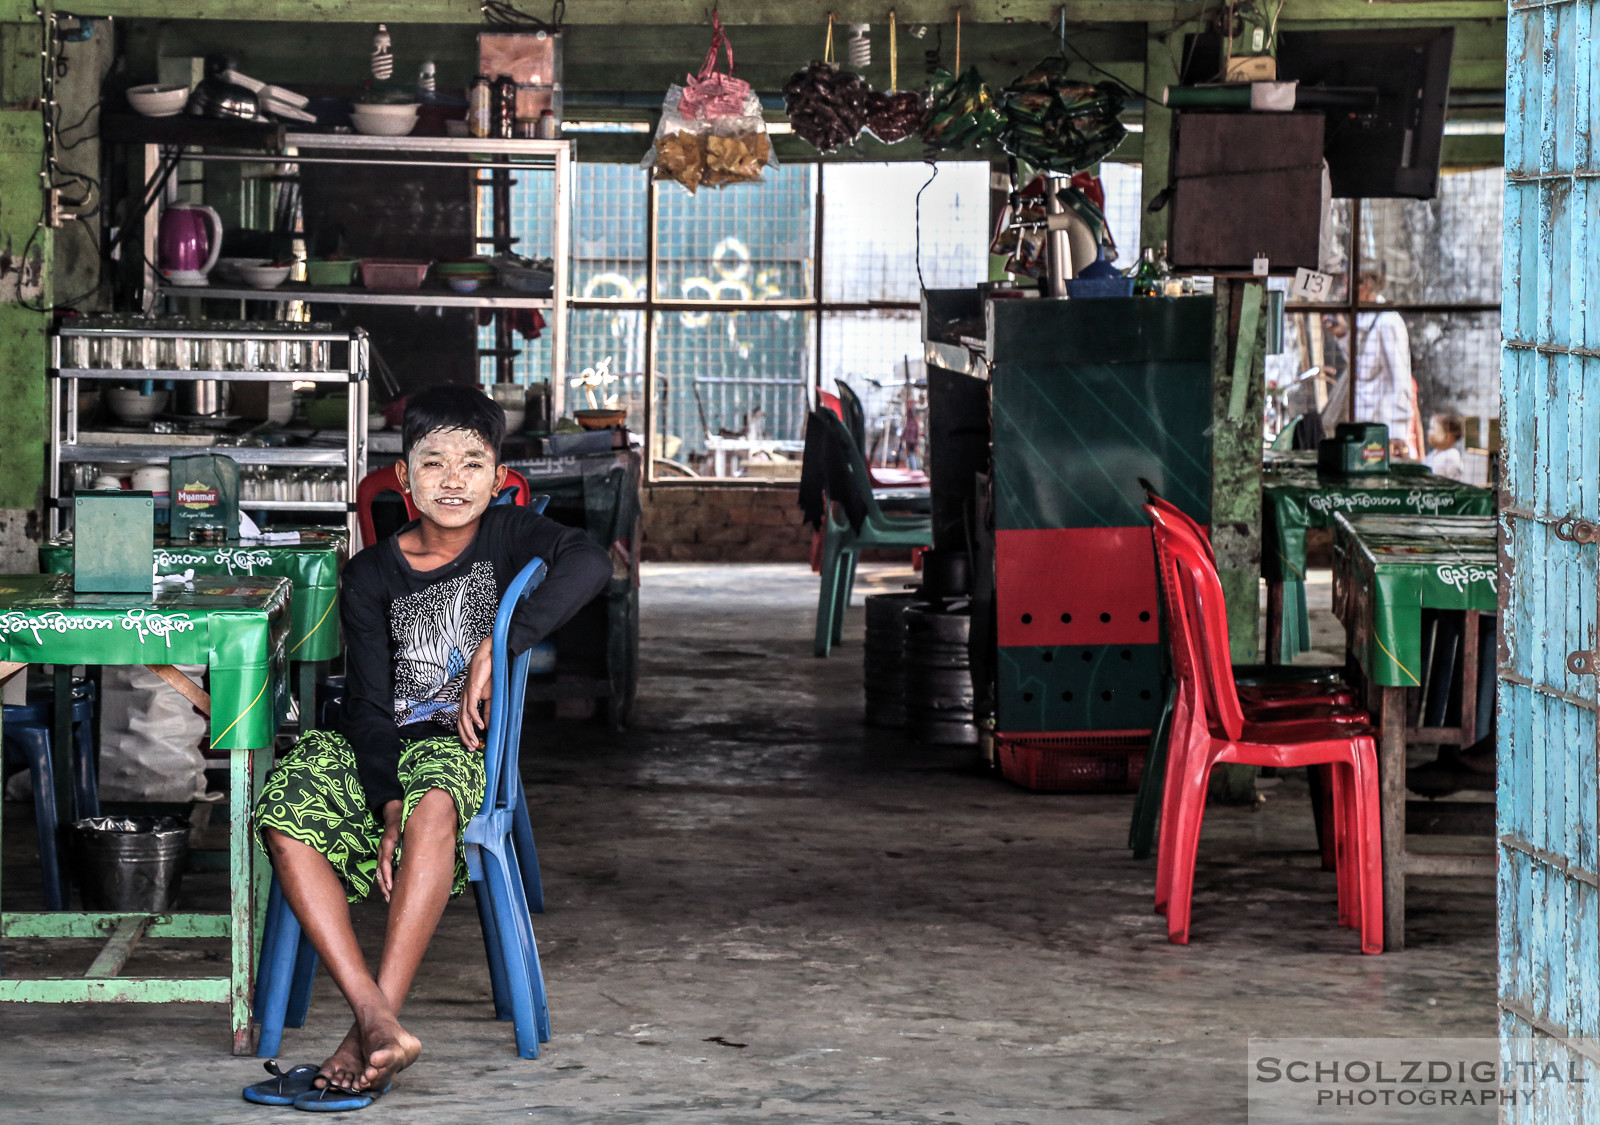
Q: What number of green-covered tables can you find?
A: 4